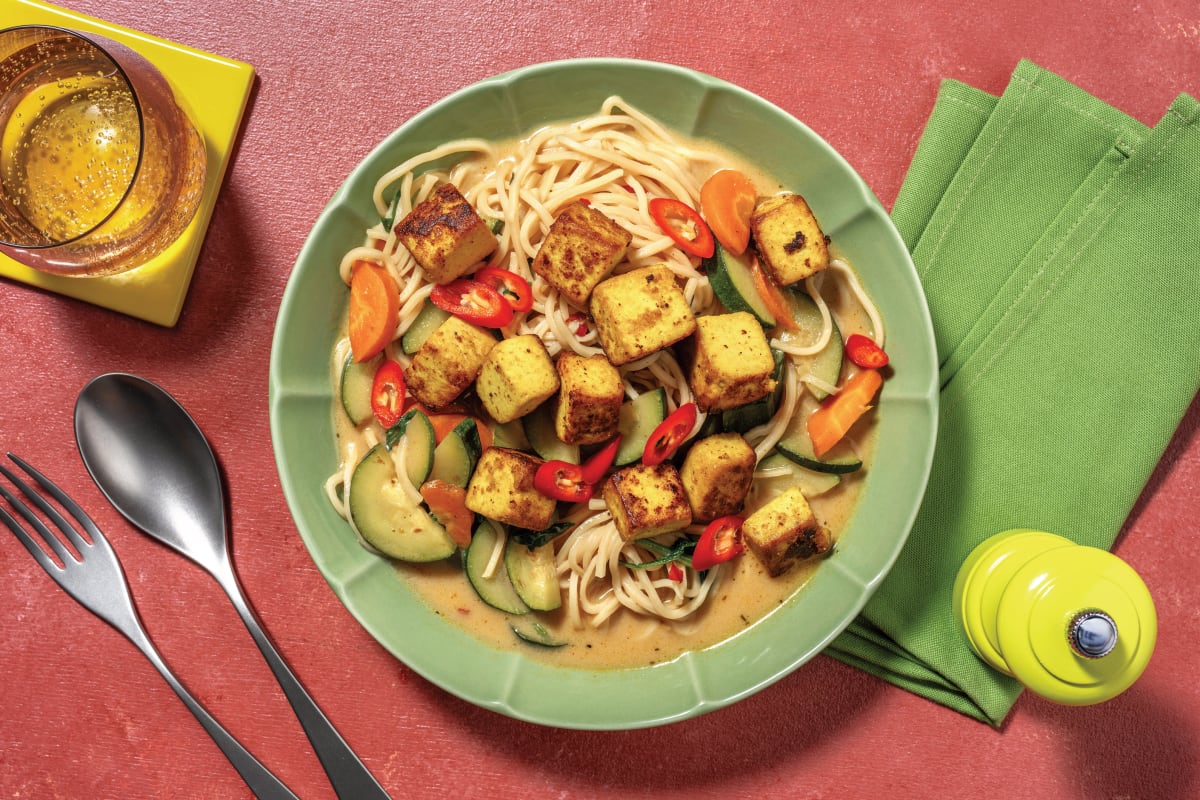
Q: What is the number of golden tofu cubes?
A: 12